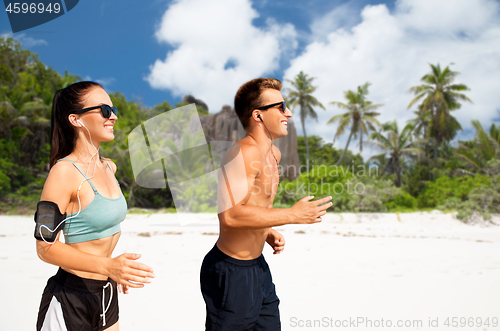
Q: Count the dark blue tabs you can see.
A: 2